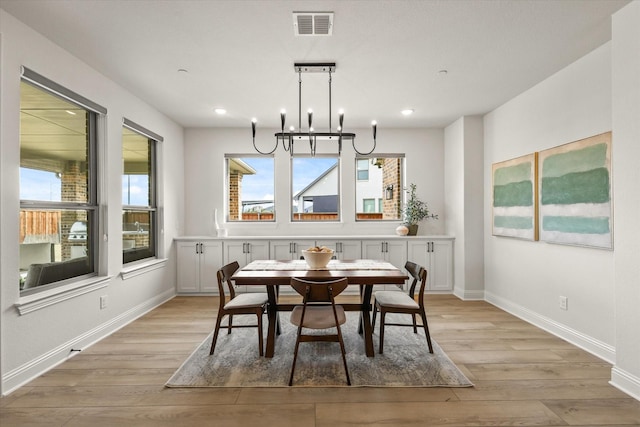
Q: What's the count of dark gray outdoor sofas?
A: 1